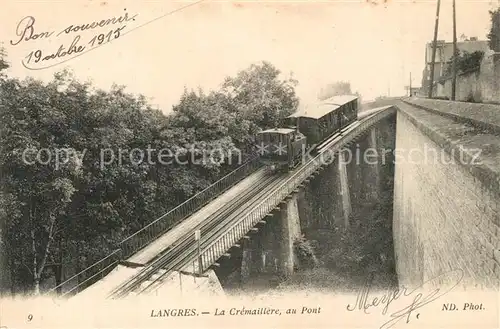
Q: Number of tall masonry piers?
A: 3